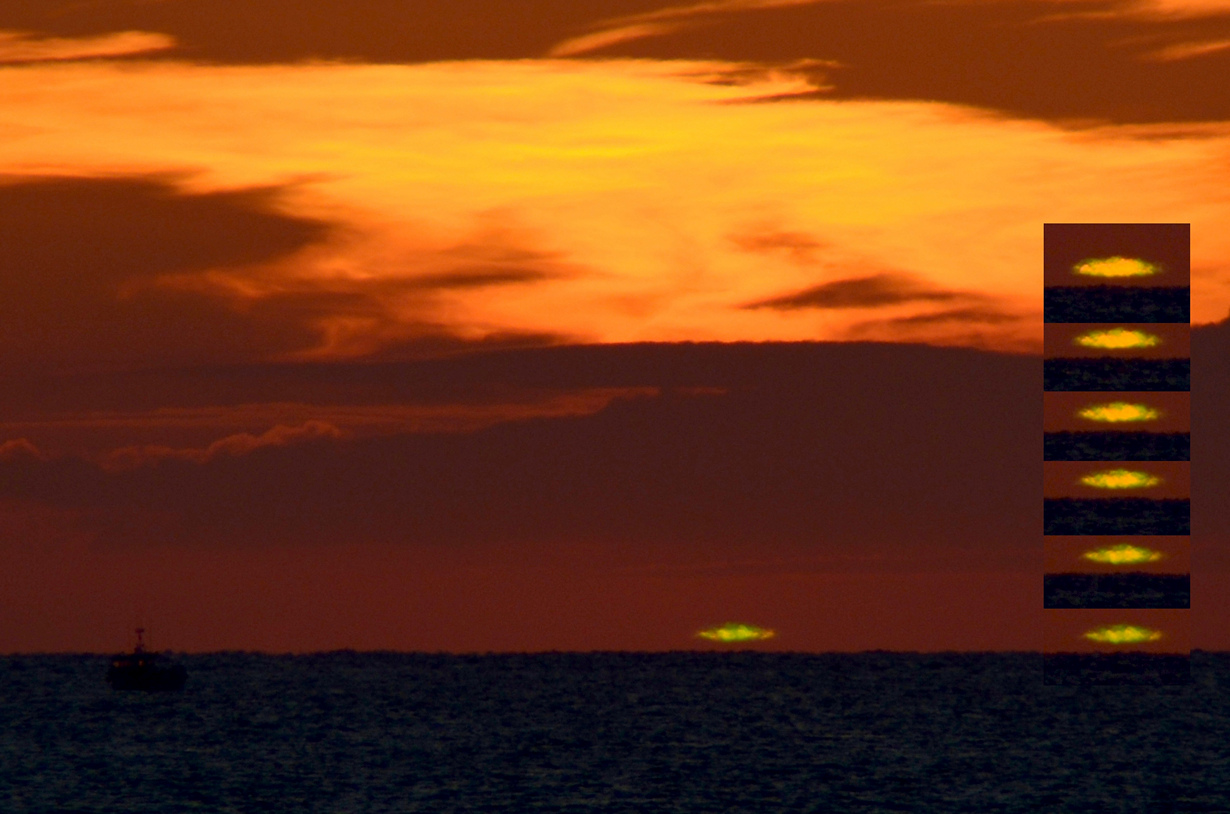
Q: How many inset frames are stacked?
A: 6